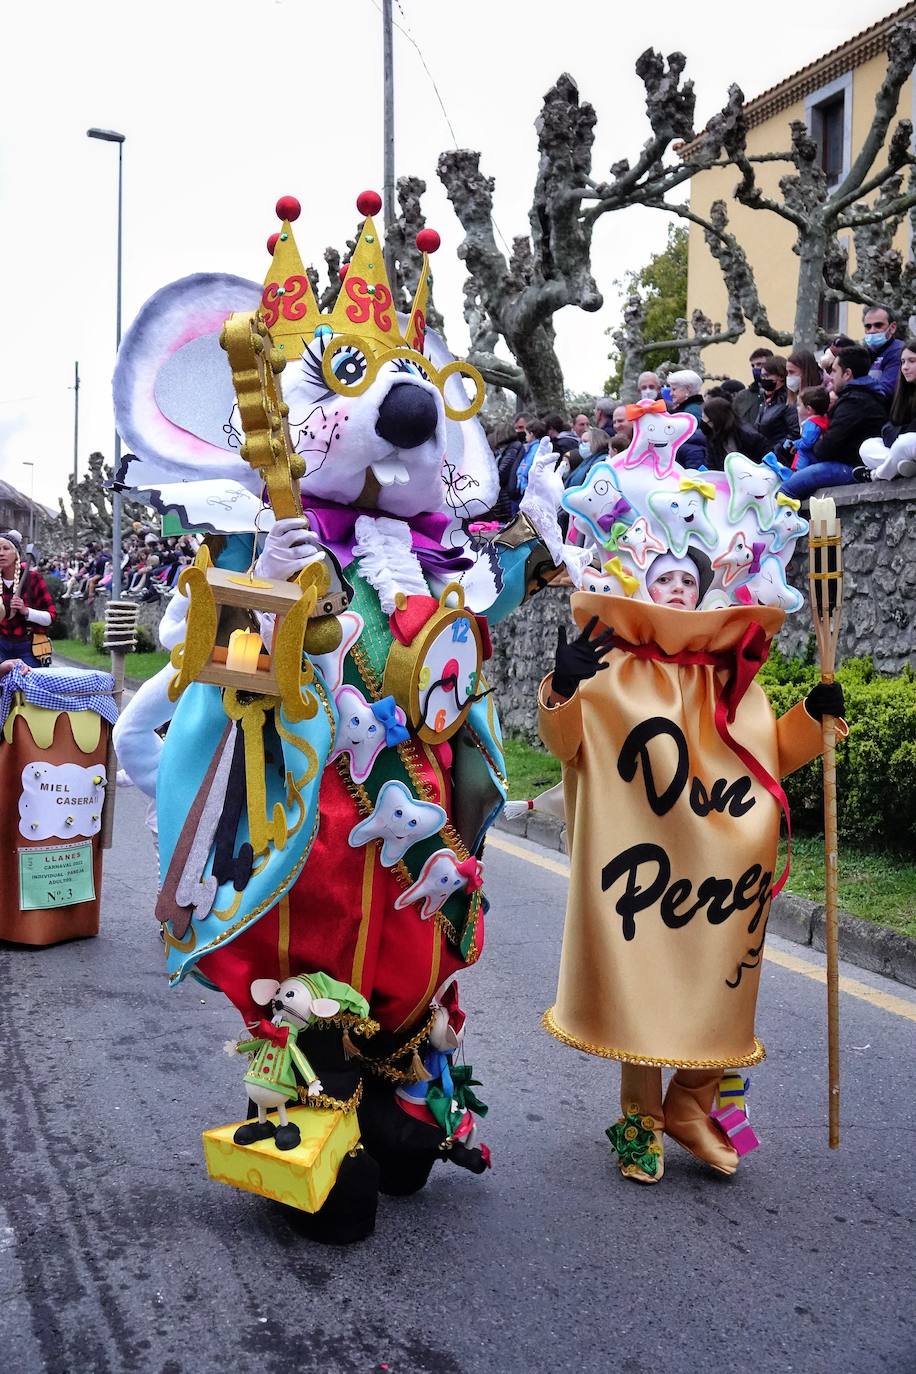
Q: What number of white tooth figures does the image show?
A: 14